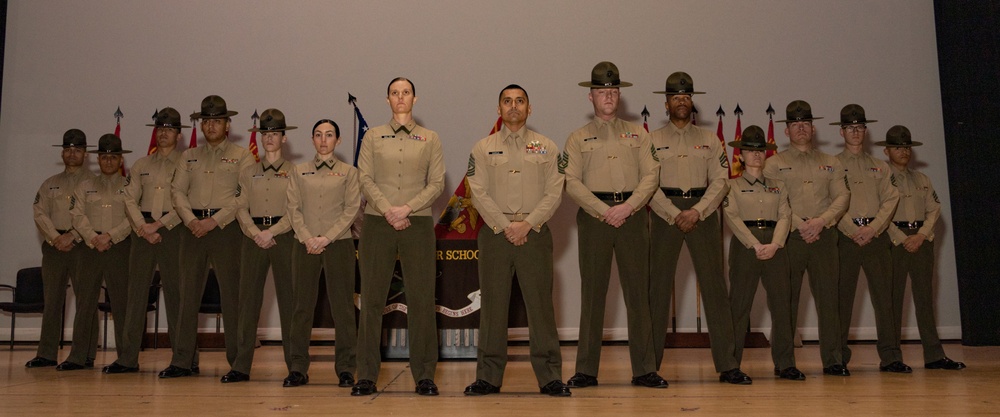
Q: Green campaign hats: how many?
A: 11